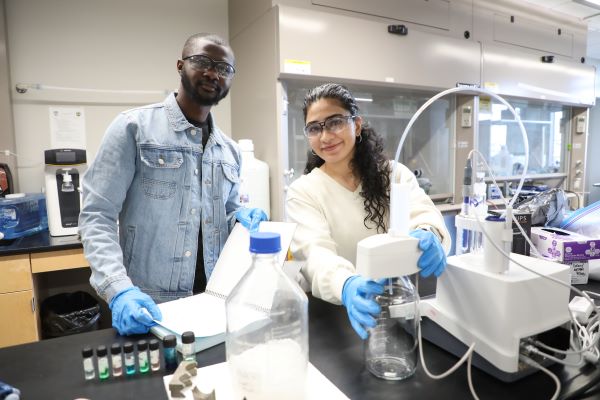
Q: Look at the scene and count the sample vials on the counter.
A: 8